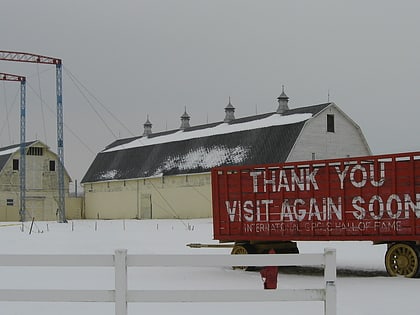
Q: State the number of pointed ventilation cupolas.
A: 4